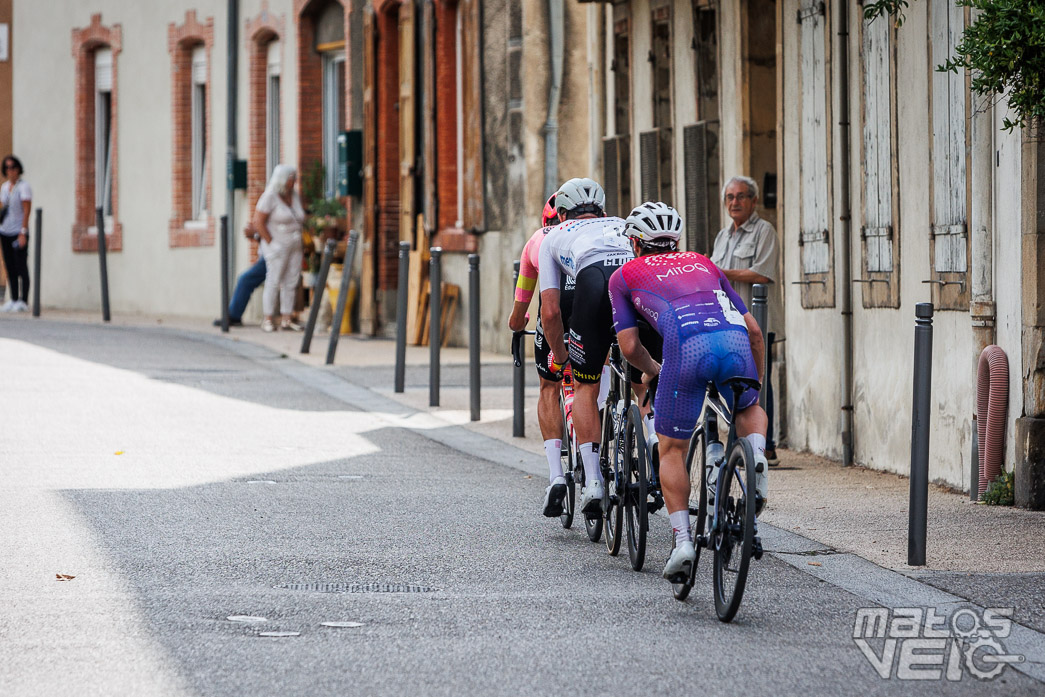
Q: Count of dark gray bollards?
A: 11